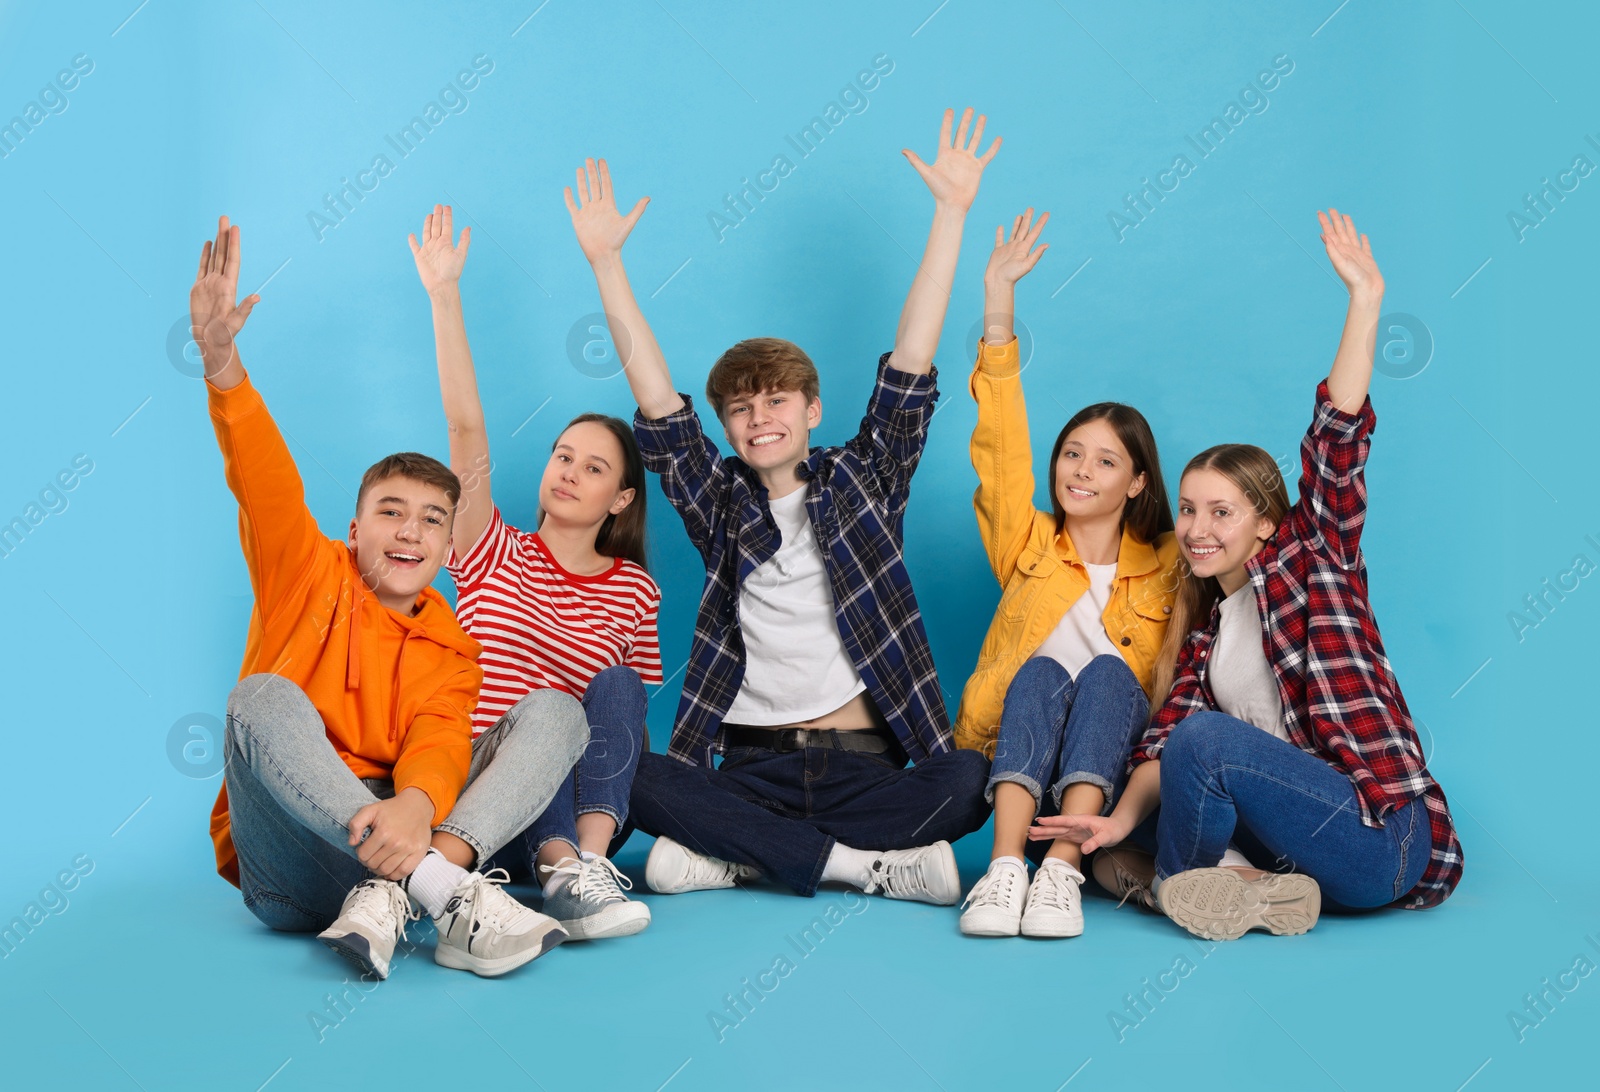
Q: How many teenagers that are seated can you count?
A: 5